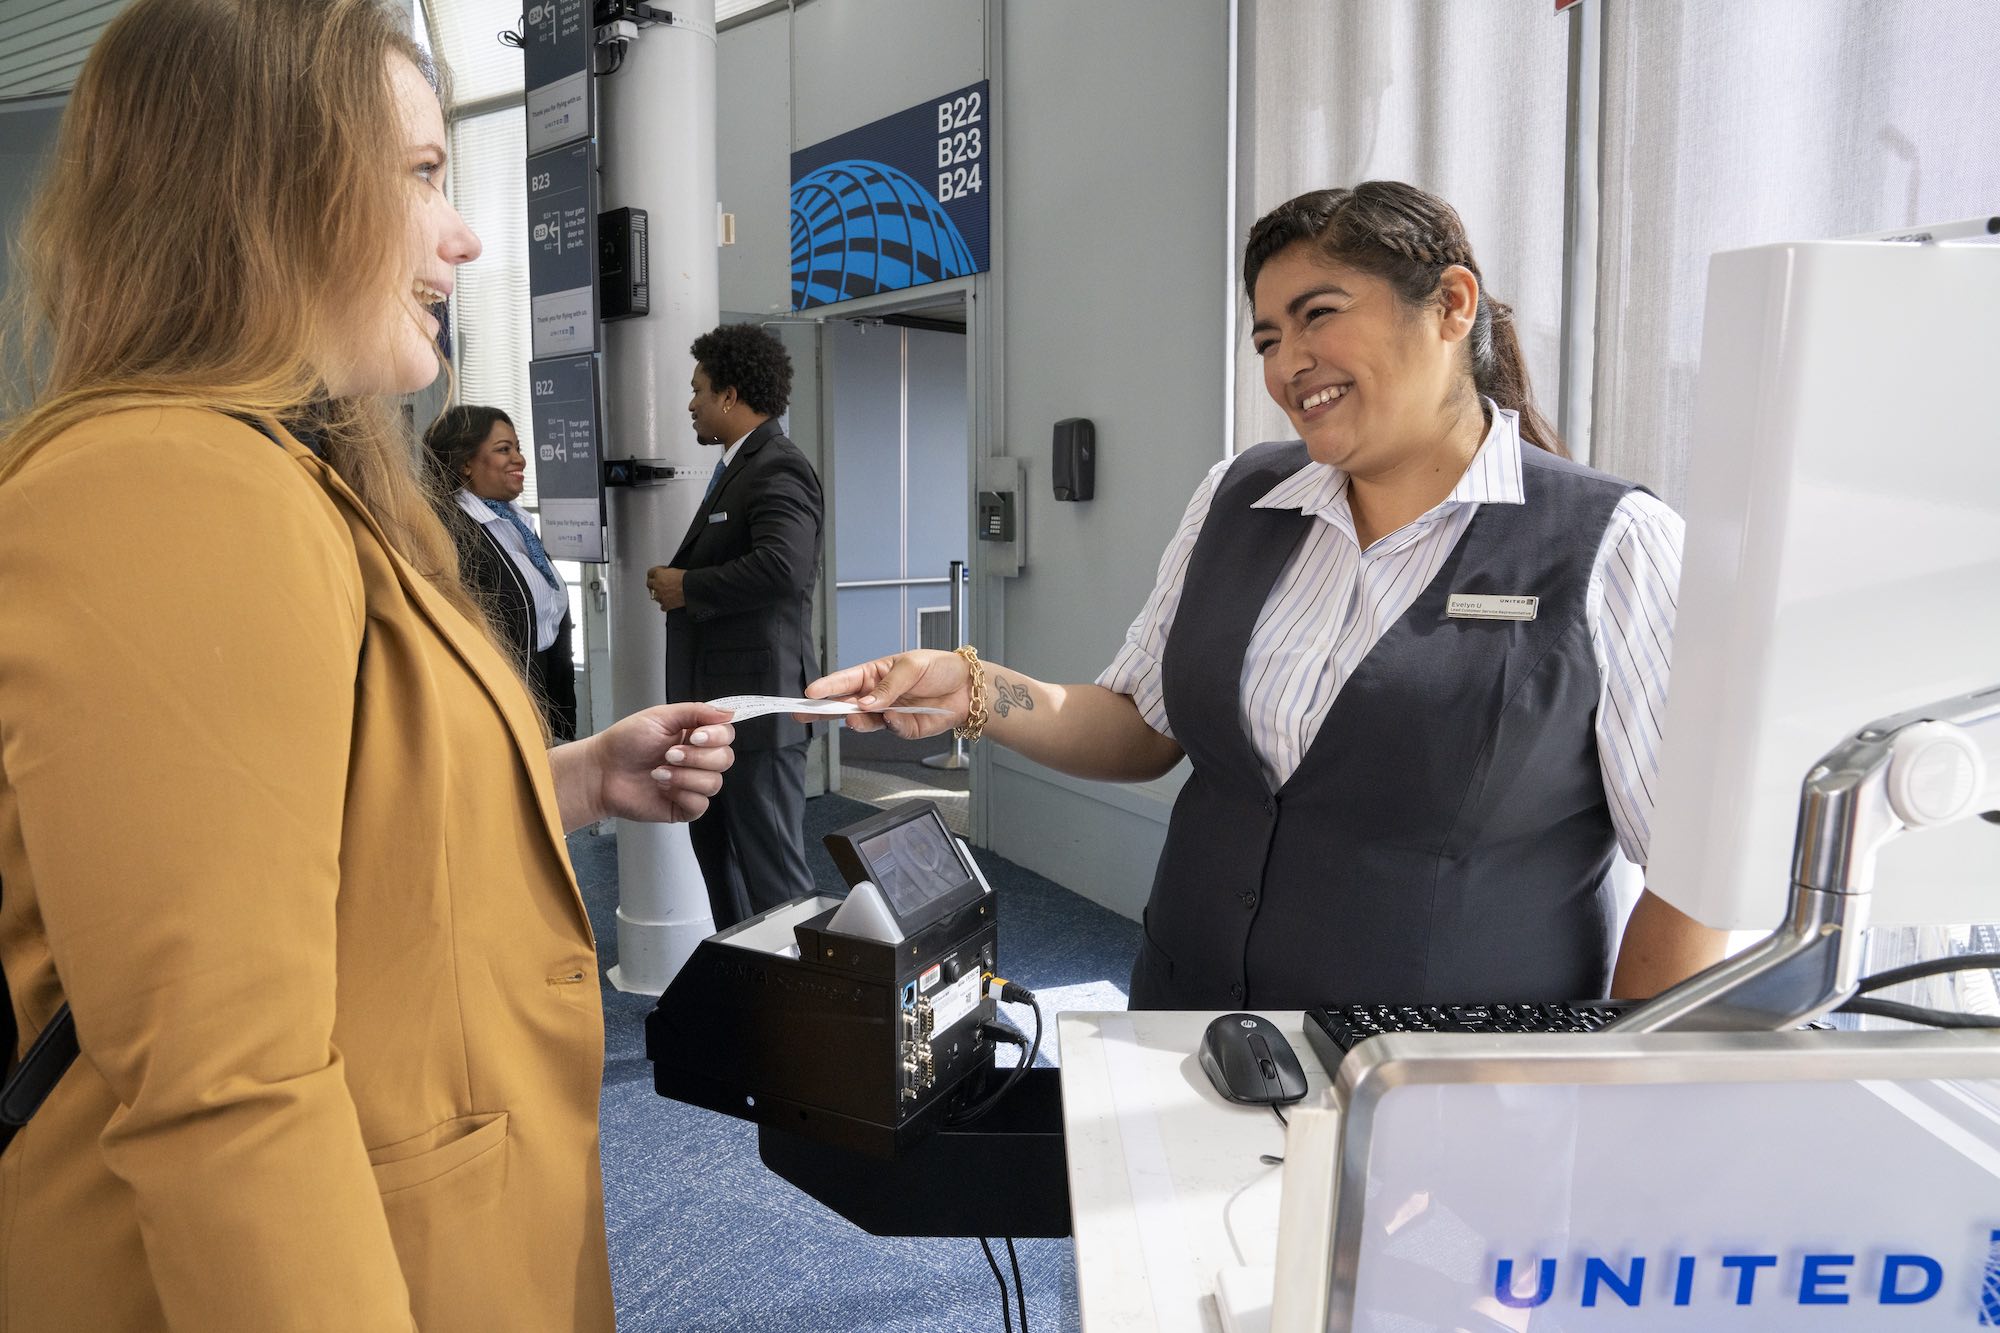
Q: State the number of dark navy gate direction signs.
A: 3